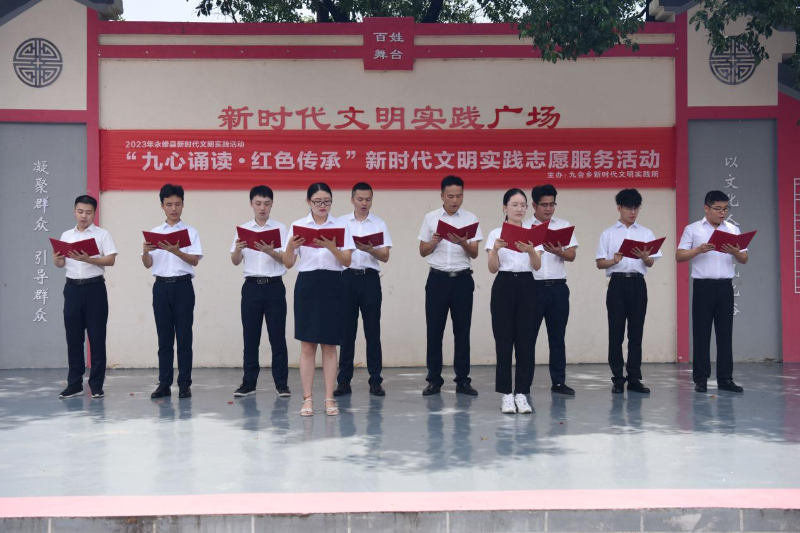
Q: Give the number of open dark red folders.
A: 10